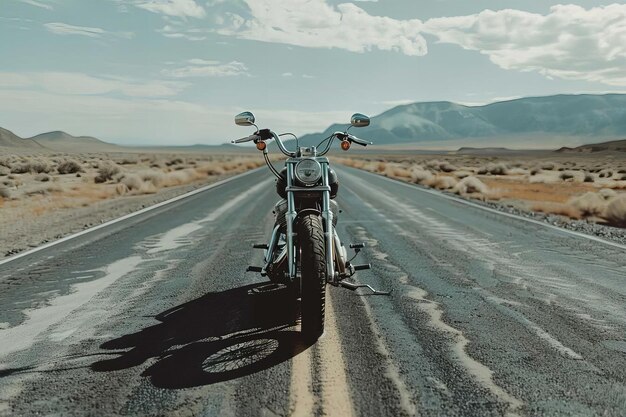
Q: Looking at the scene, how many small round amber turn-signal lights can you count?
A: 2